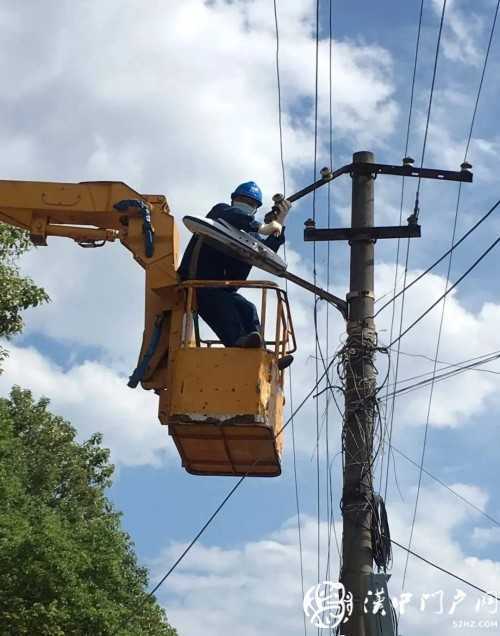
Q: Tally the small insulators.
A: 6